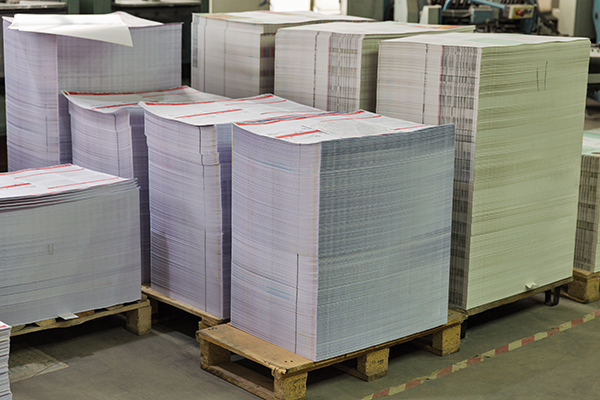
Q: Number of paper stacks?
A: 10